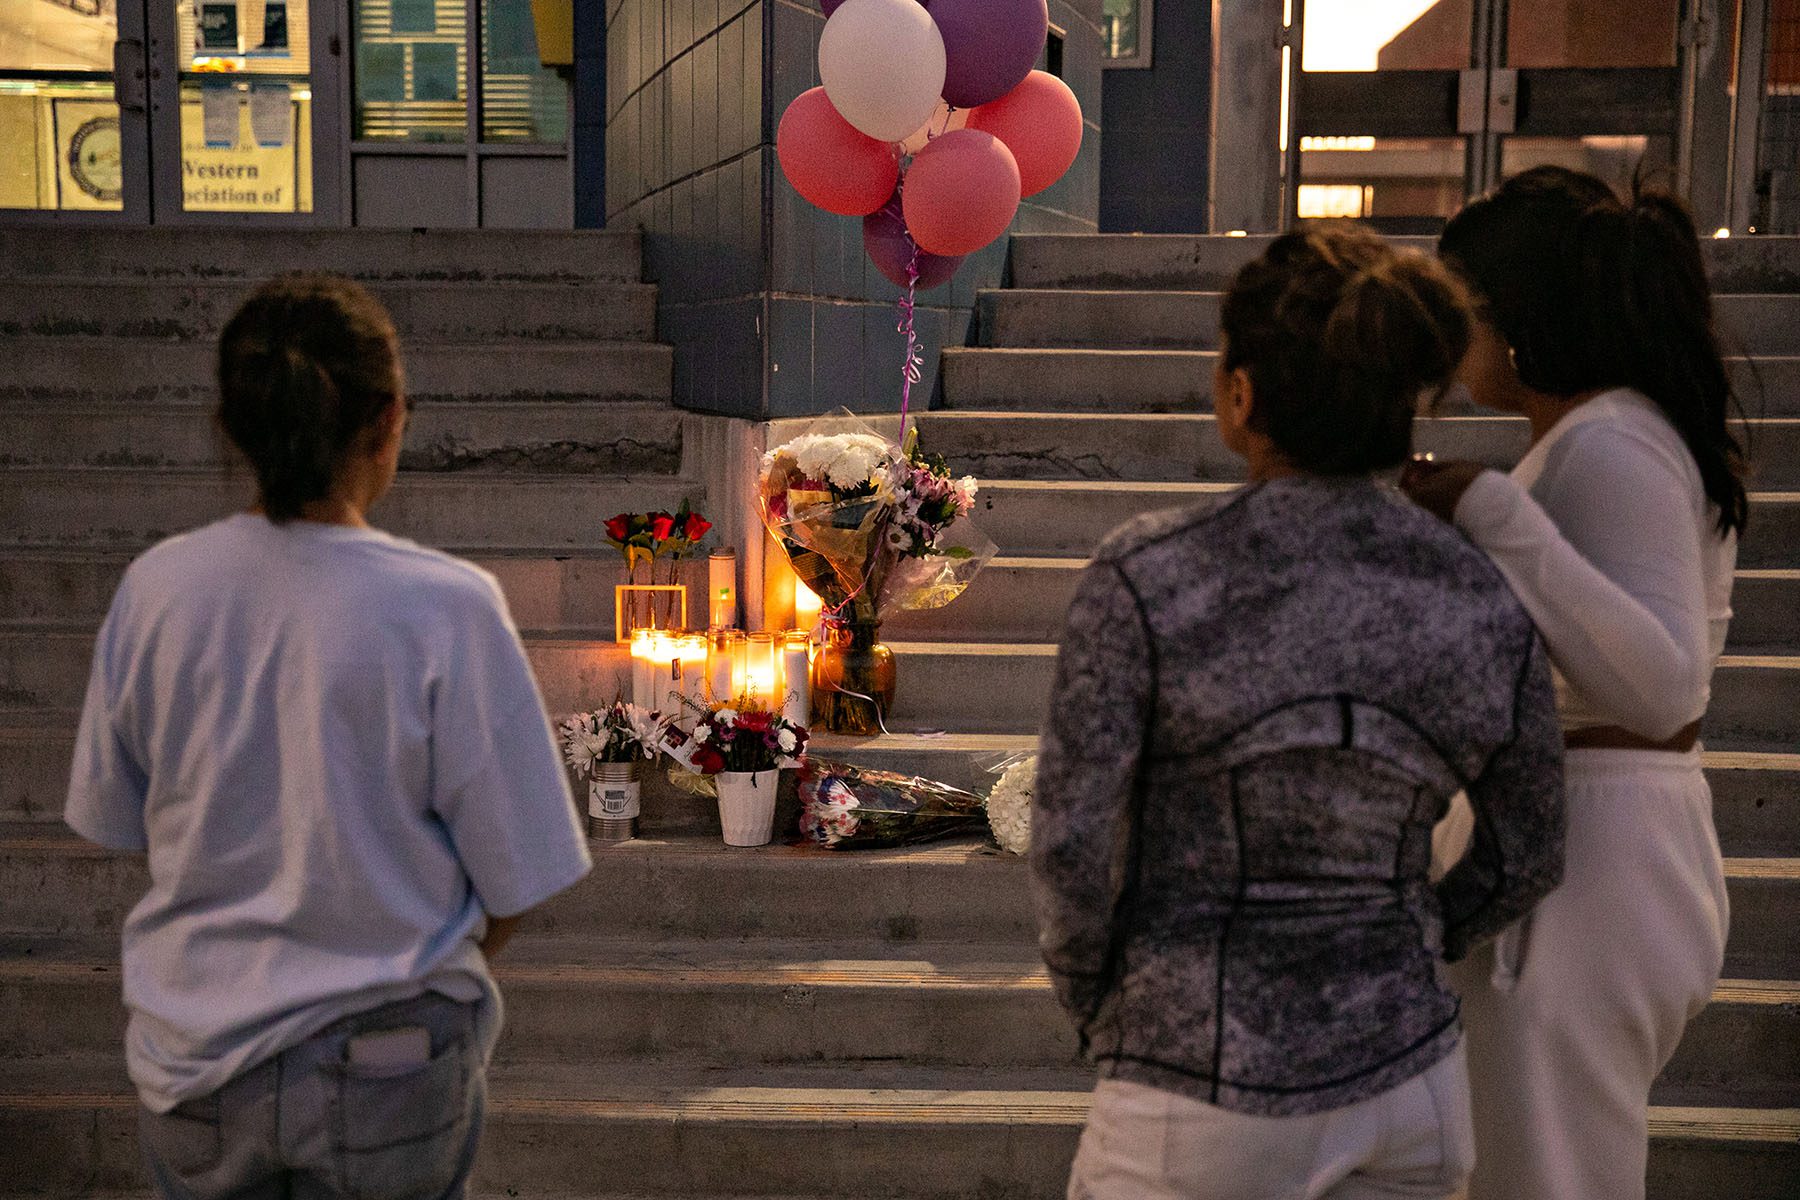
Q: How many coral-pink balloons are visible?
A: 3